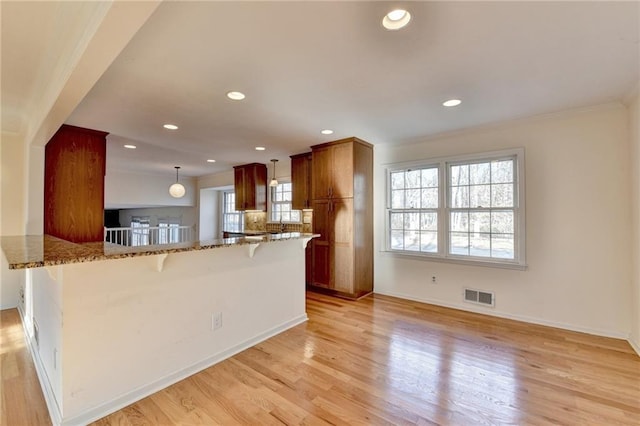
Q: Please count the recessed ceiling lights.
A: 8